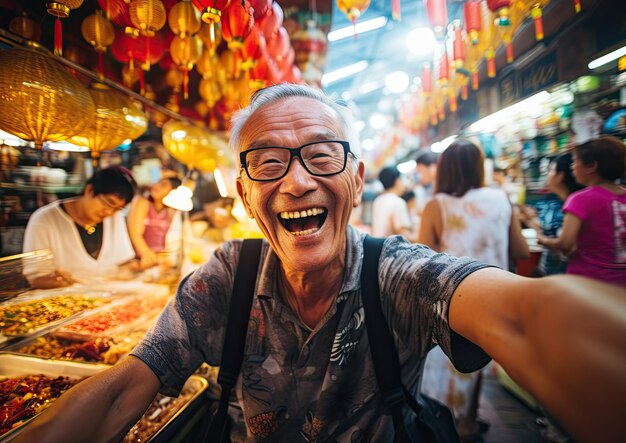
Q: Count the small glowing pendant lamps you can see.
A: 1